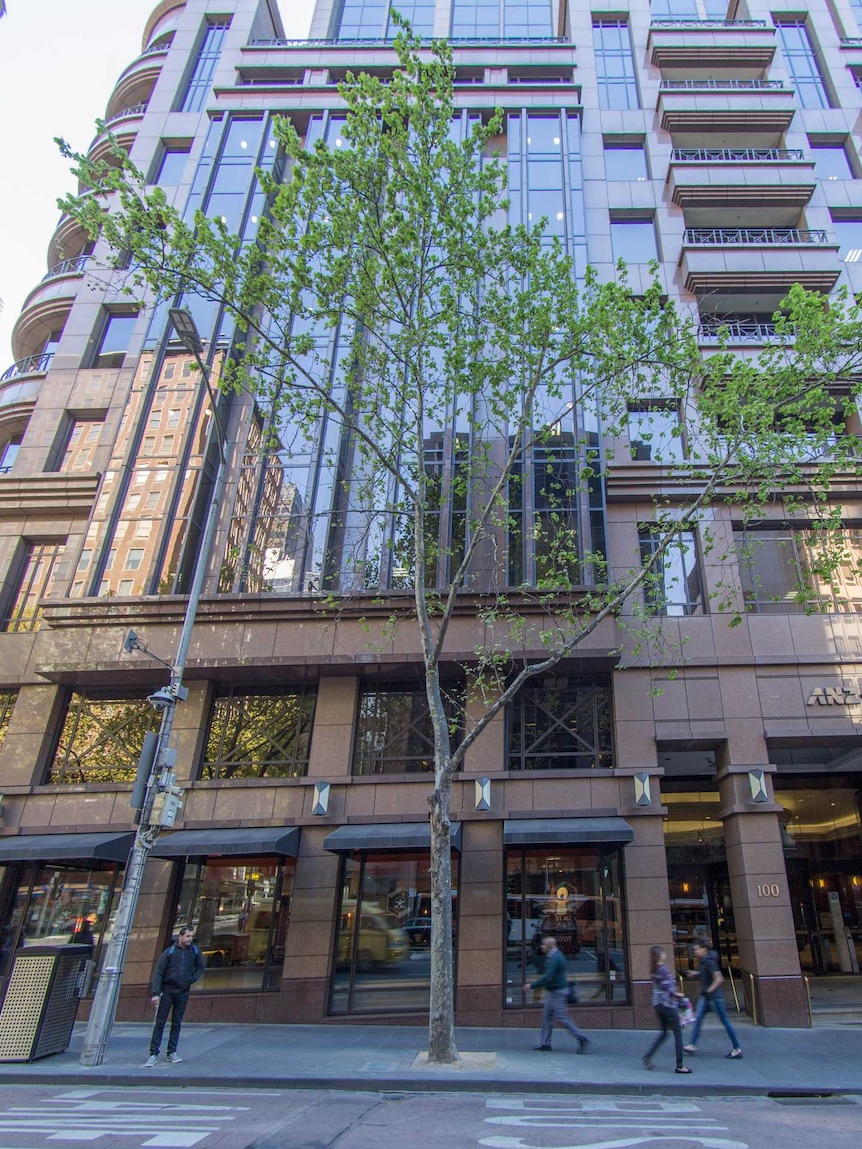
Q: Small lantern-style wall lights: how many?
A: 4